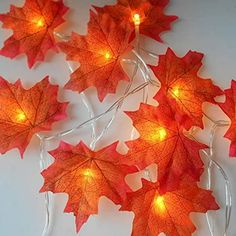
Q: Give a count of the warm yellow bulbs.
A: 8